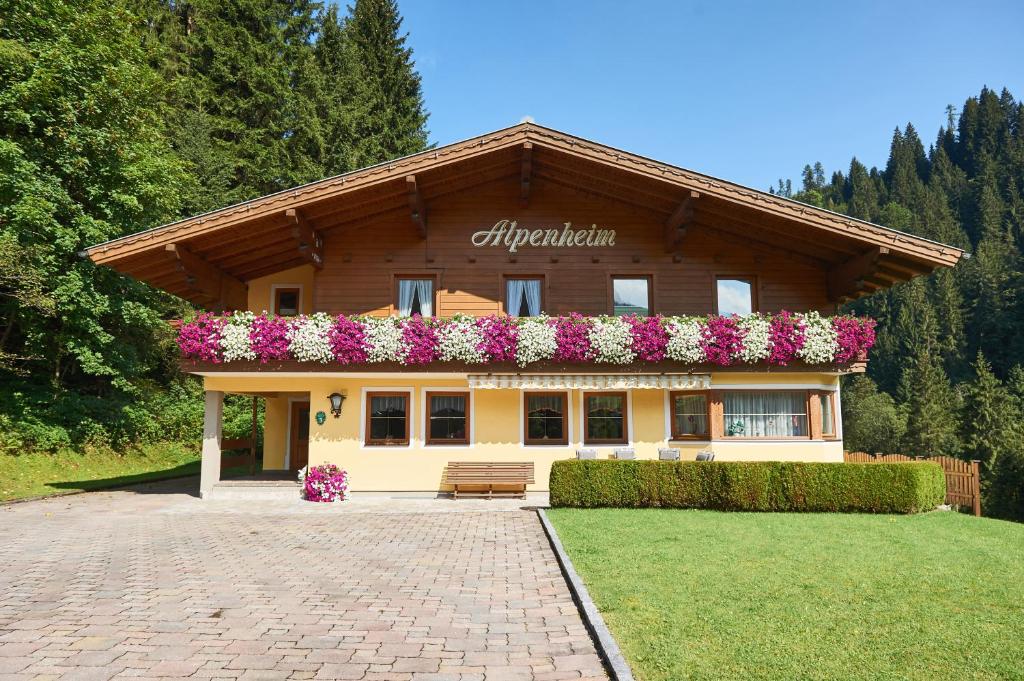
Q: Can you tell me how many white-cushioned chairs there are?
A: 4